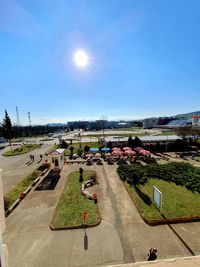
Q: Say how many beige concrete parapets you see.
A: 1